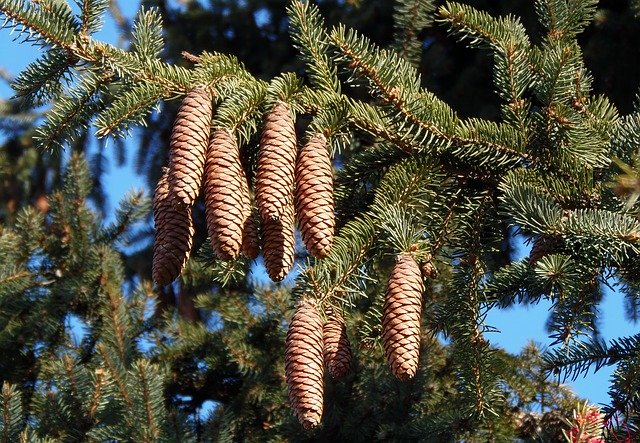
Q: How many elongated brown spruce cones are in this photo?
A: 10